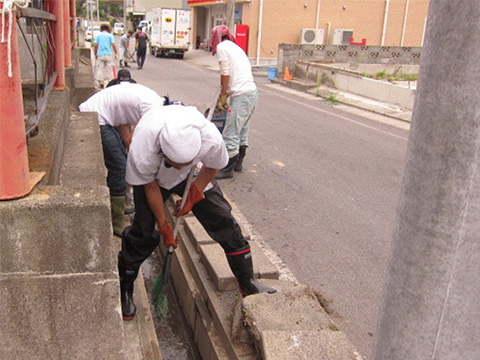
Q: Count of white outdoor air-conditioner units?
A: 2